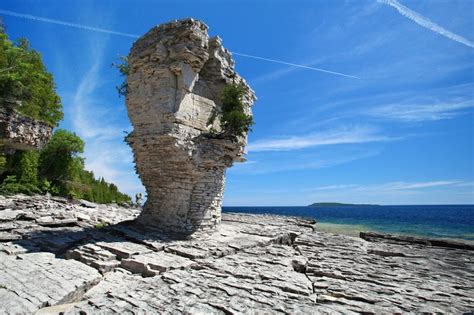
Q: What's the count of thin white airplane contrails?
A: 2